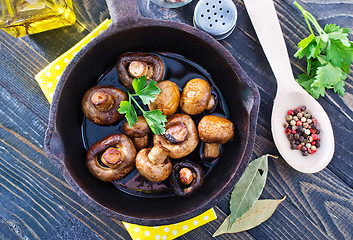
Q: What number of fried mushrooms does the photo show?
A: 10